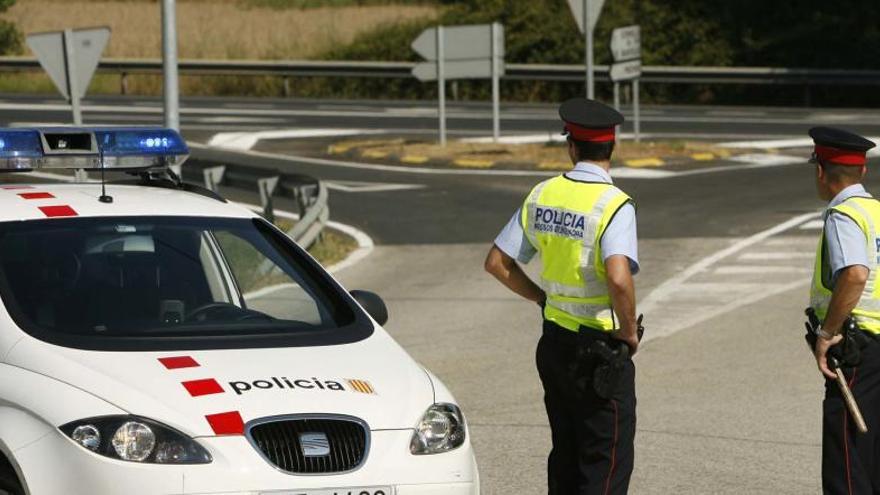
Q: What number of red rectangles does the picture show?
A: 6